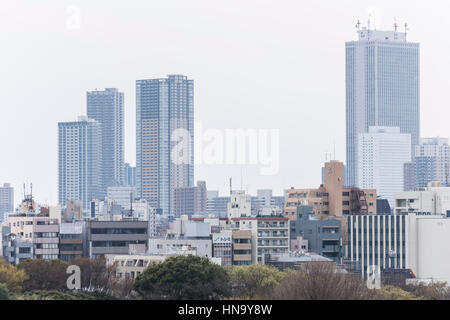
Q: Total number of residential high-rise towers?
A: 3